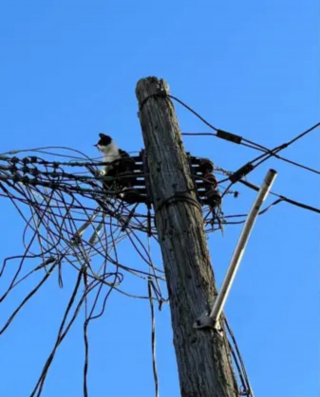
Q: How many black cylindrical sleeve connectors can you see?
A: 2